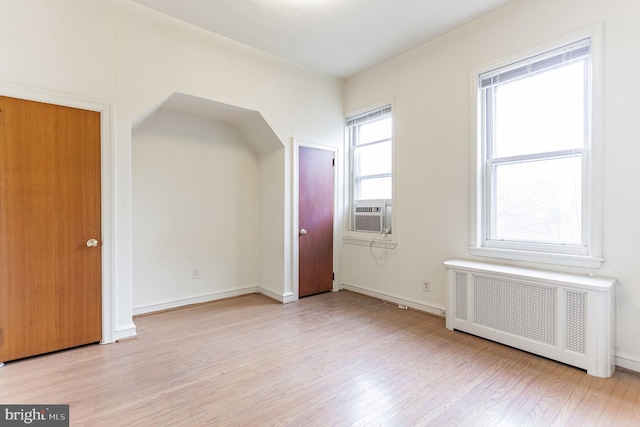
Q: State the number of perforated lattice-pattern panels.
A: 3